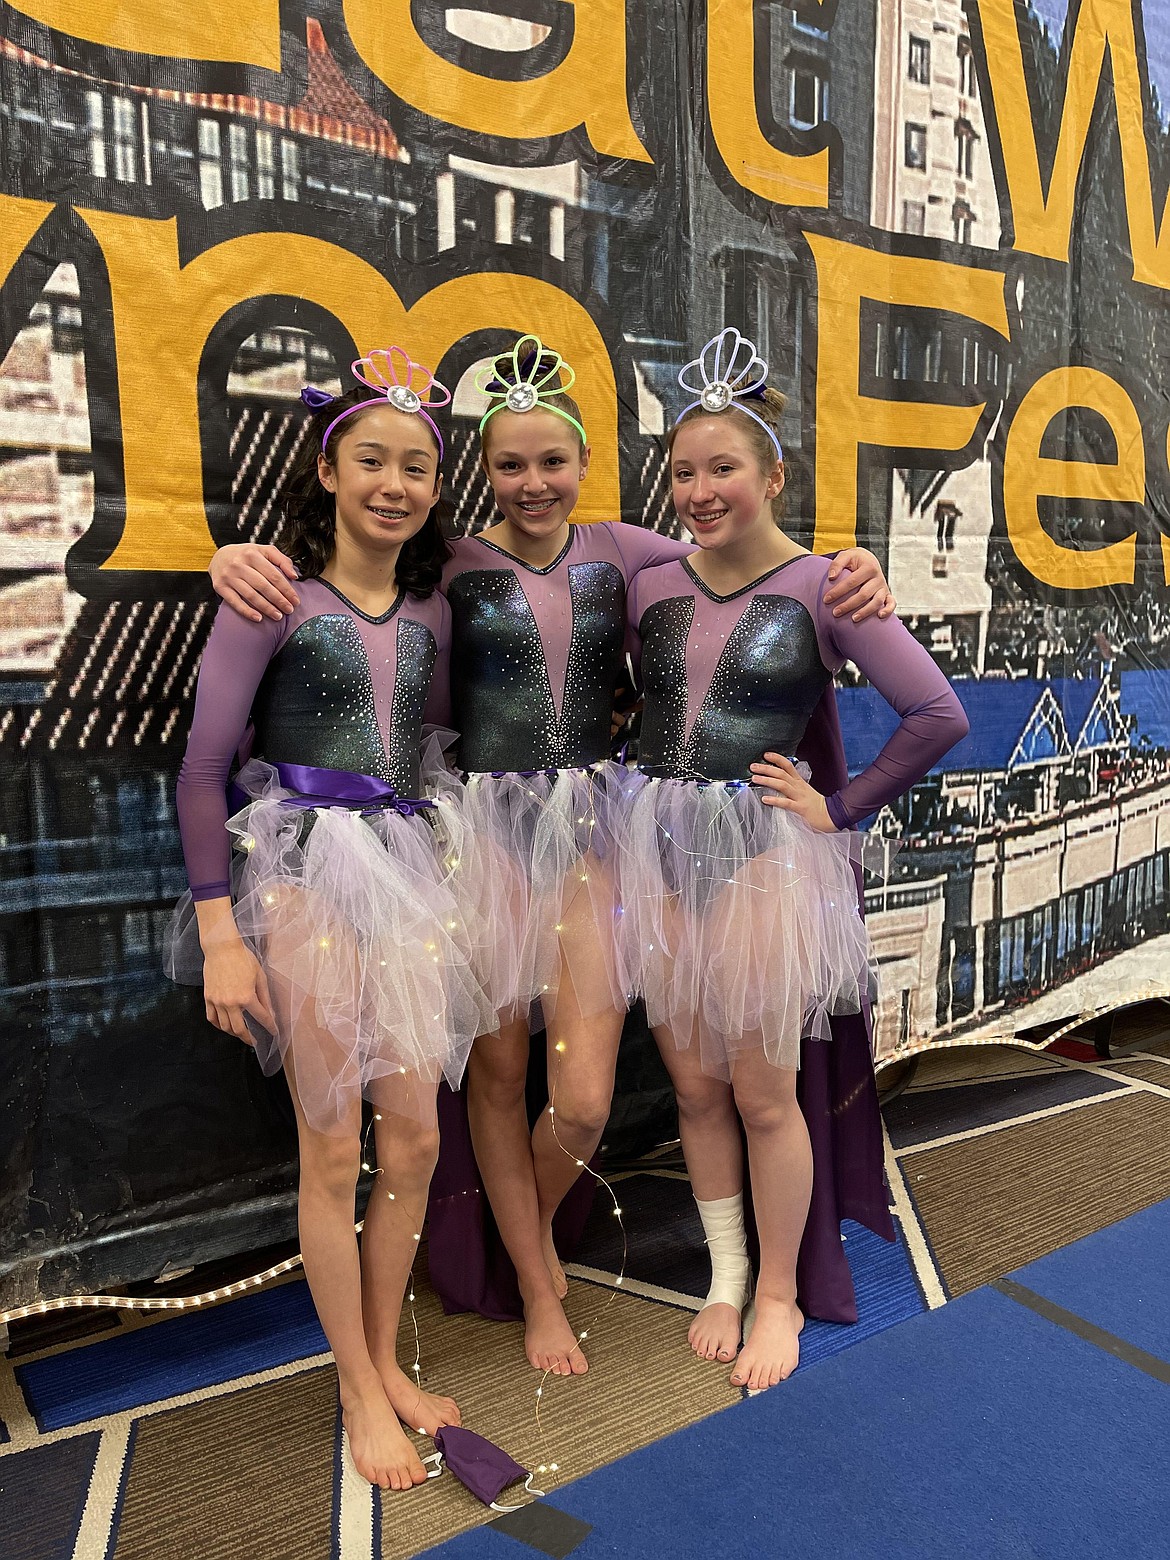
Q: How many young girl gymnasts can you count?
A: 3